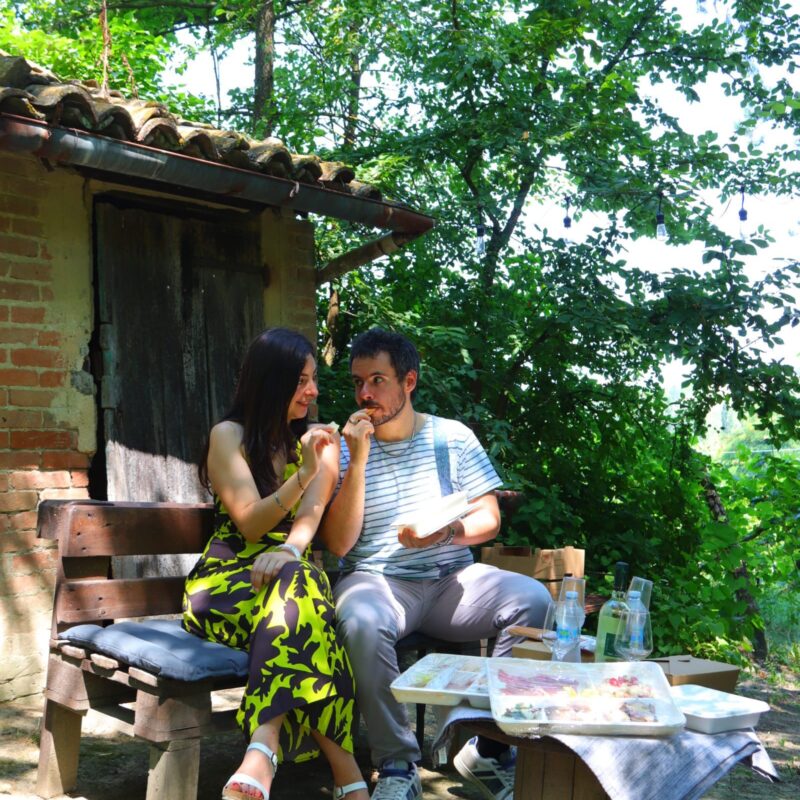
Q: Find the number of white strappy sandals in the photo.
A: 2